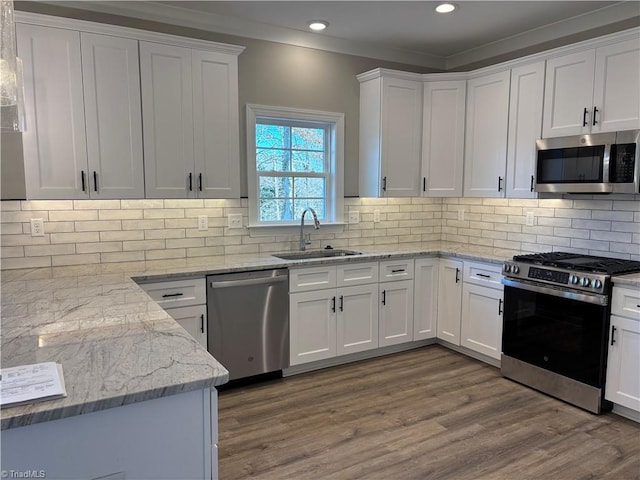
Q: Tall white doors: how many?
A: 8